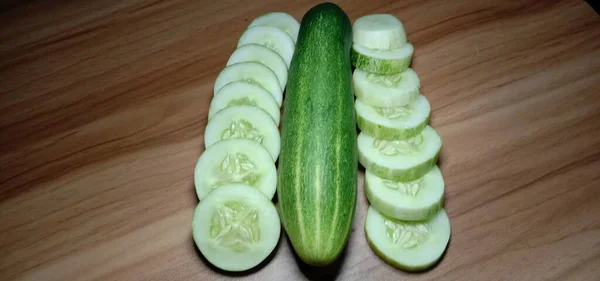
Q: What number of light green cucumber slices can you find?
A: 15